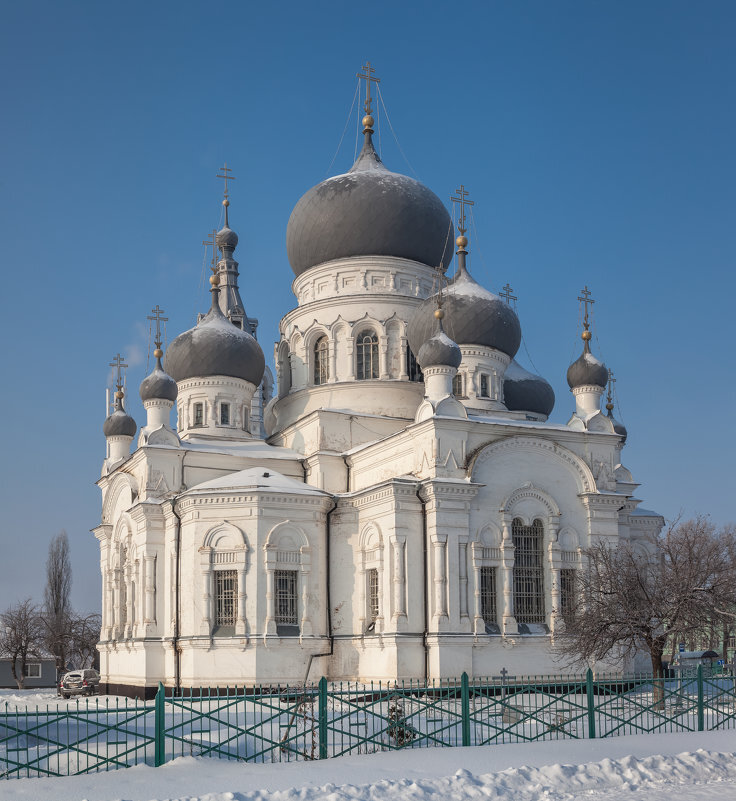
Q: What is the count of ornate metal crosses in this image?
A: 10